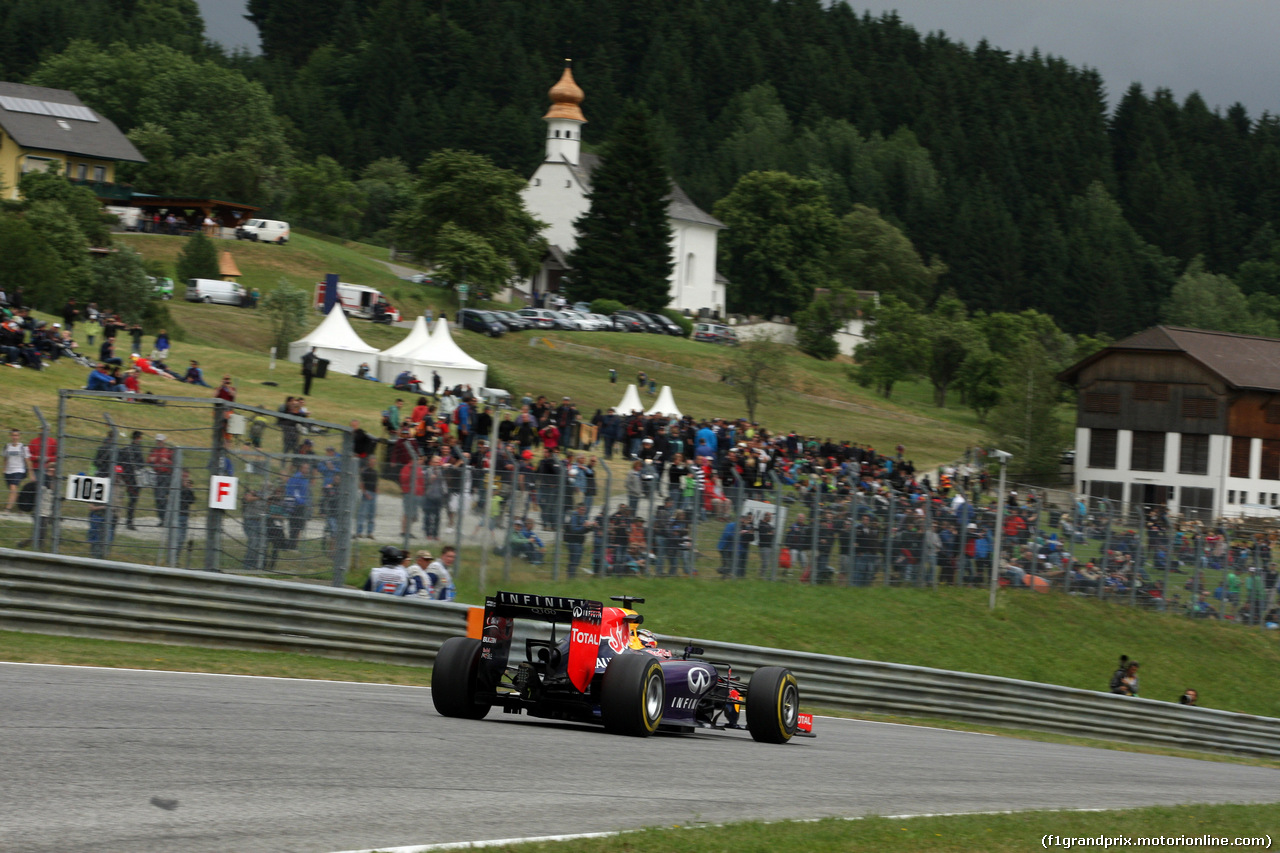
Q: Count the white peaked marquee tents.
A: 5